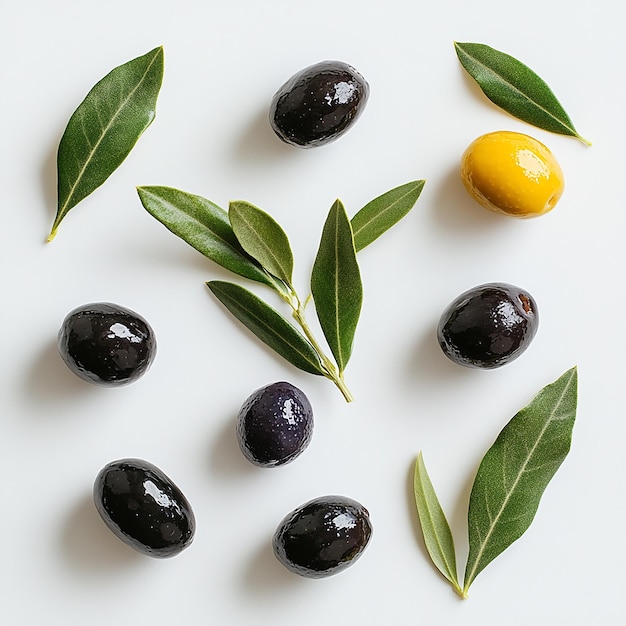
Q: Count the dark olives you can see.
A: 6